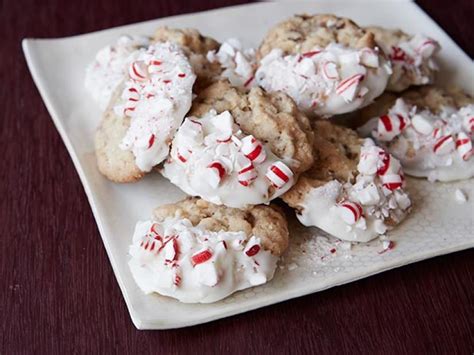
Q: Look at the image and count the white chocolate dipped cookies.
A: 9